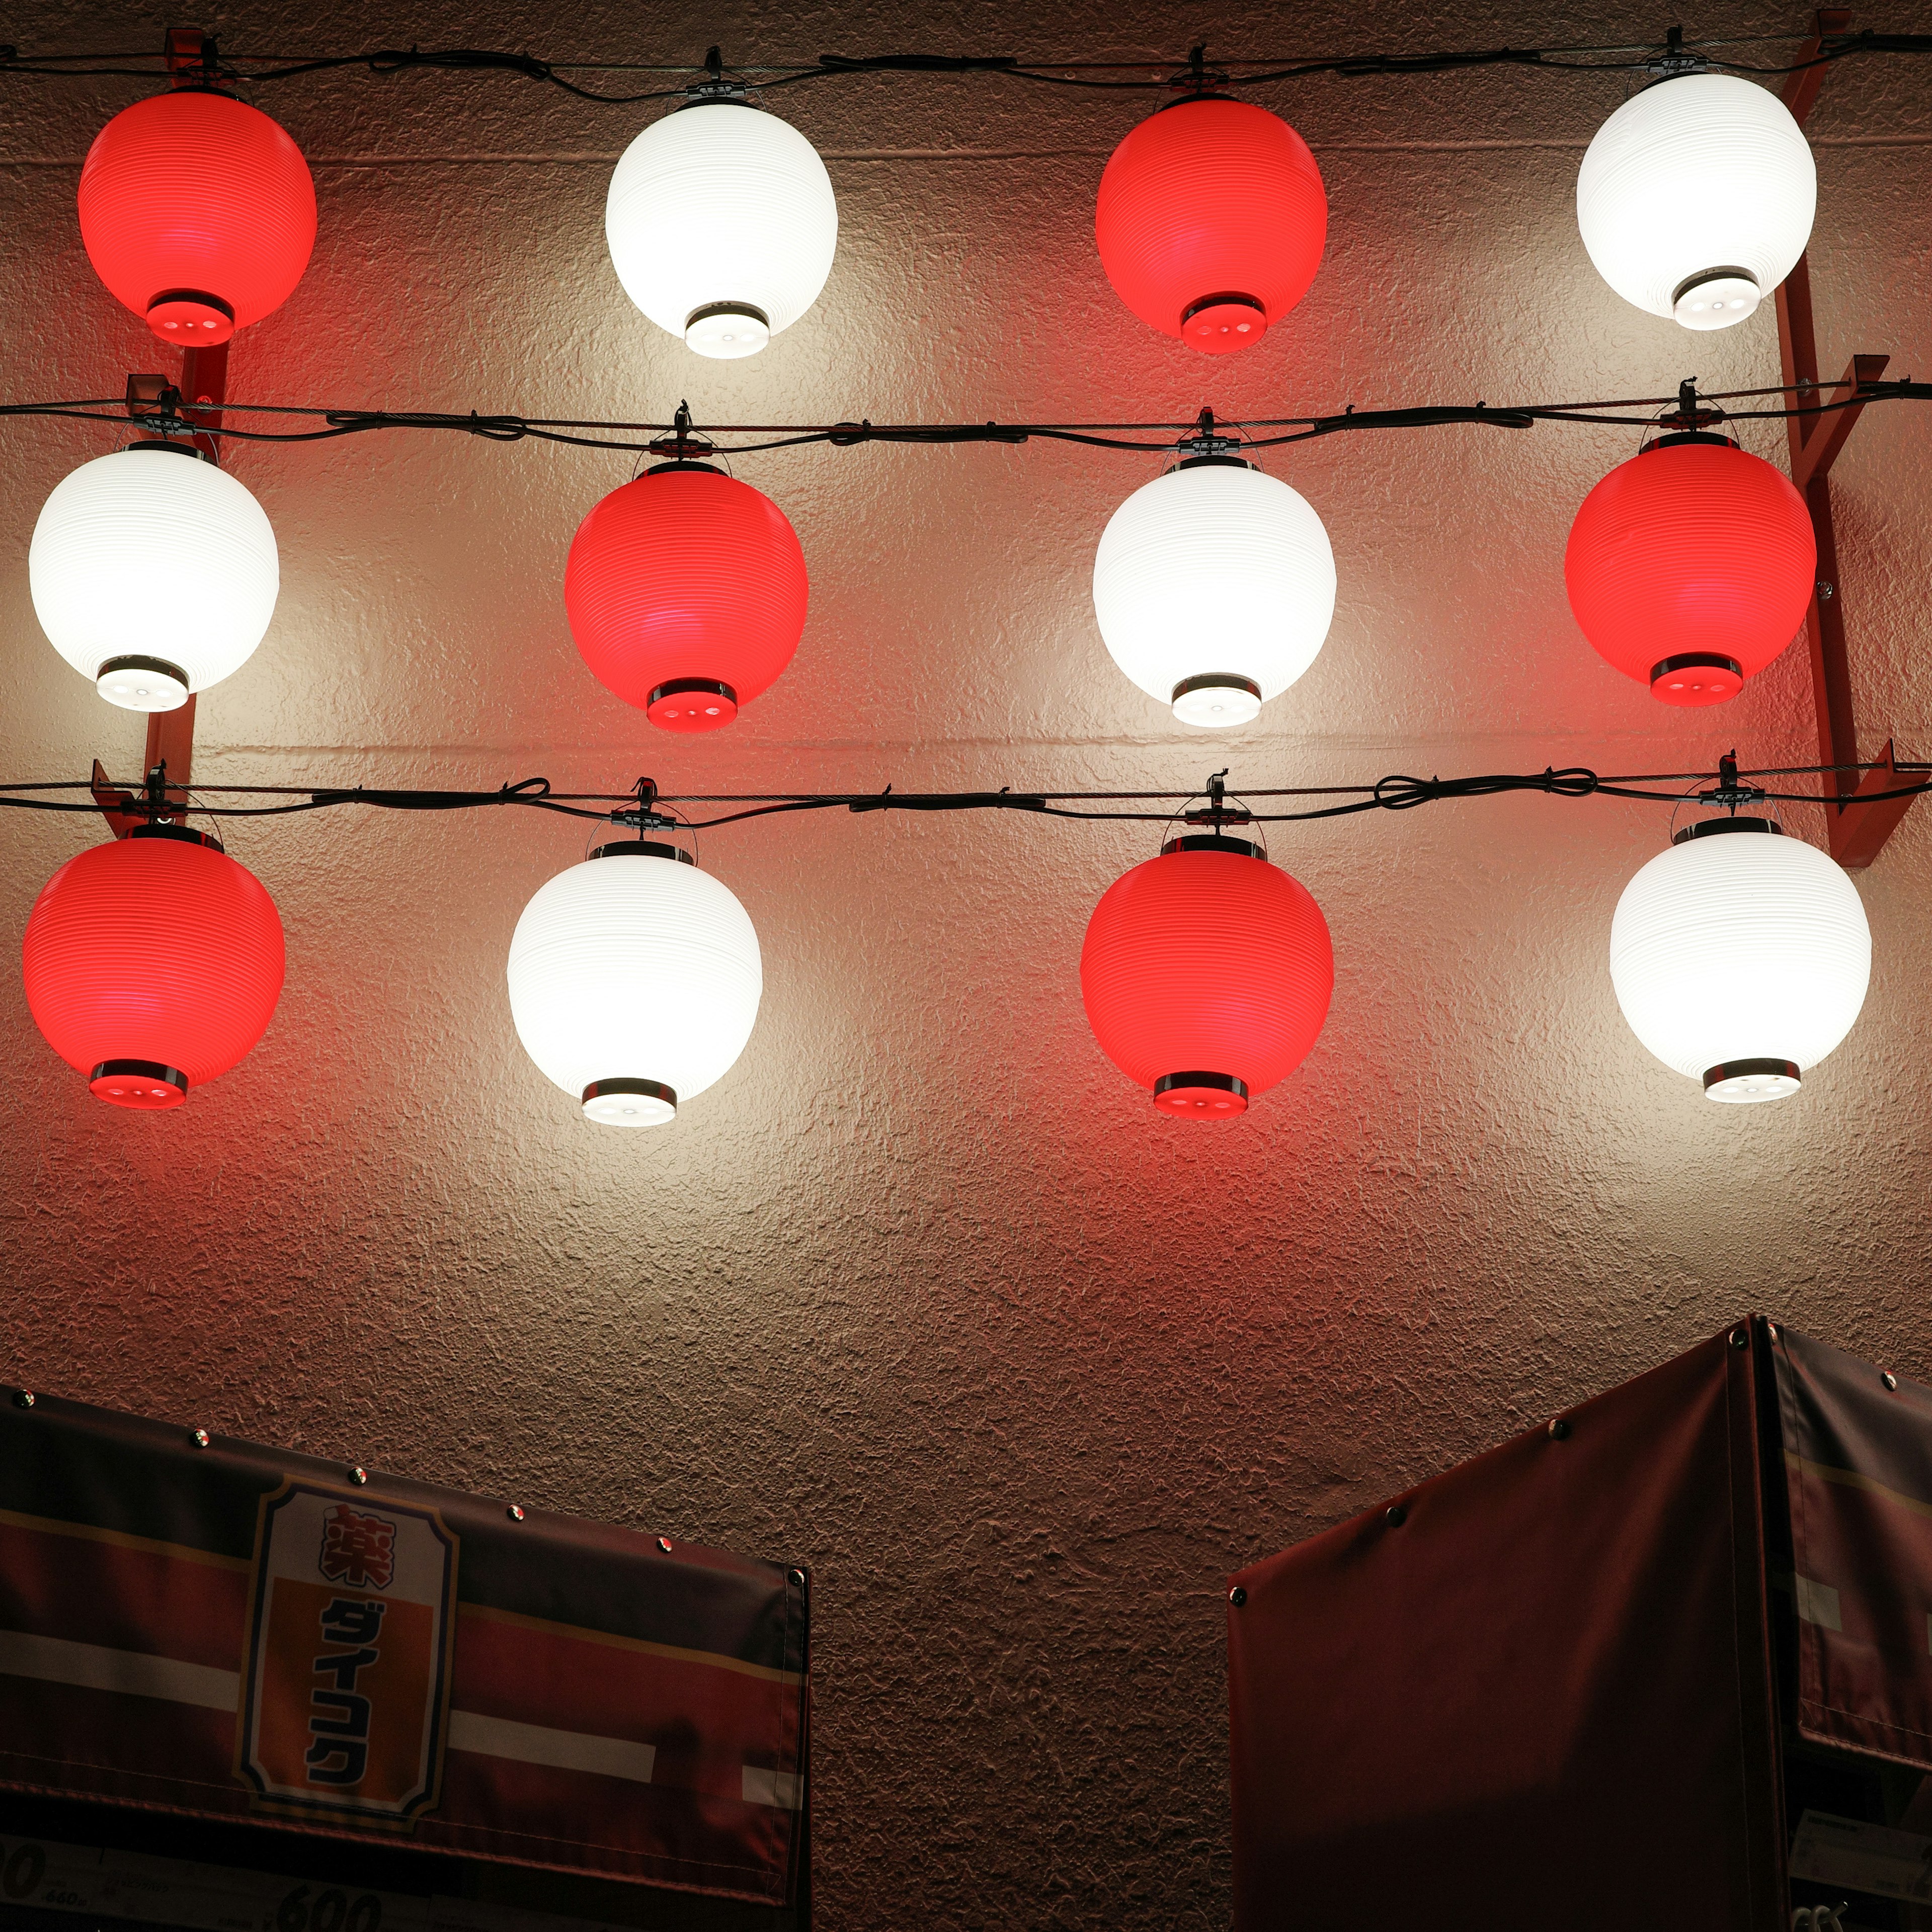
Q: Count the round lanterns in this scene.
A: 12